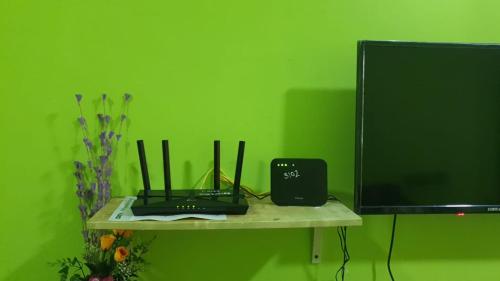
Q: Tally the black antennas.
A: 4